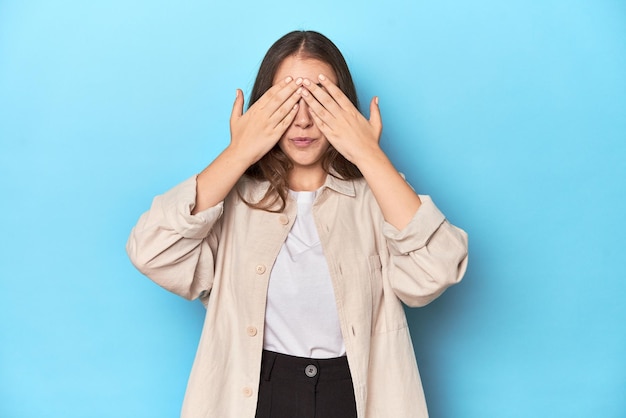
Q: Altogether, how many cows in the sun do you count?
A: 0